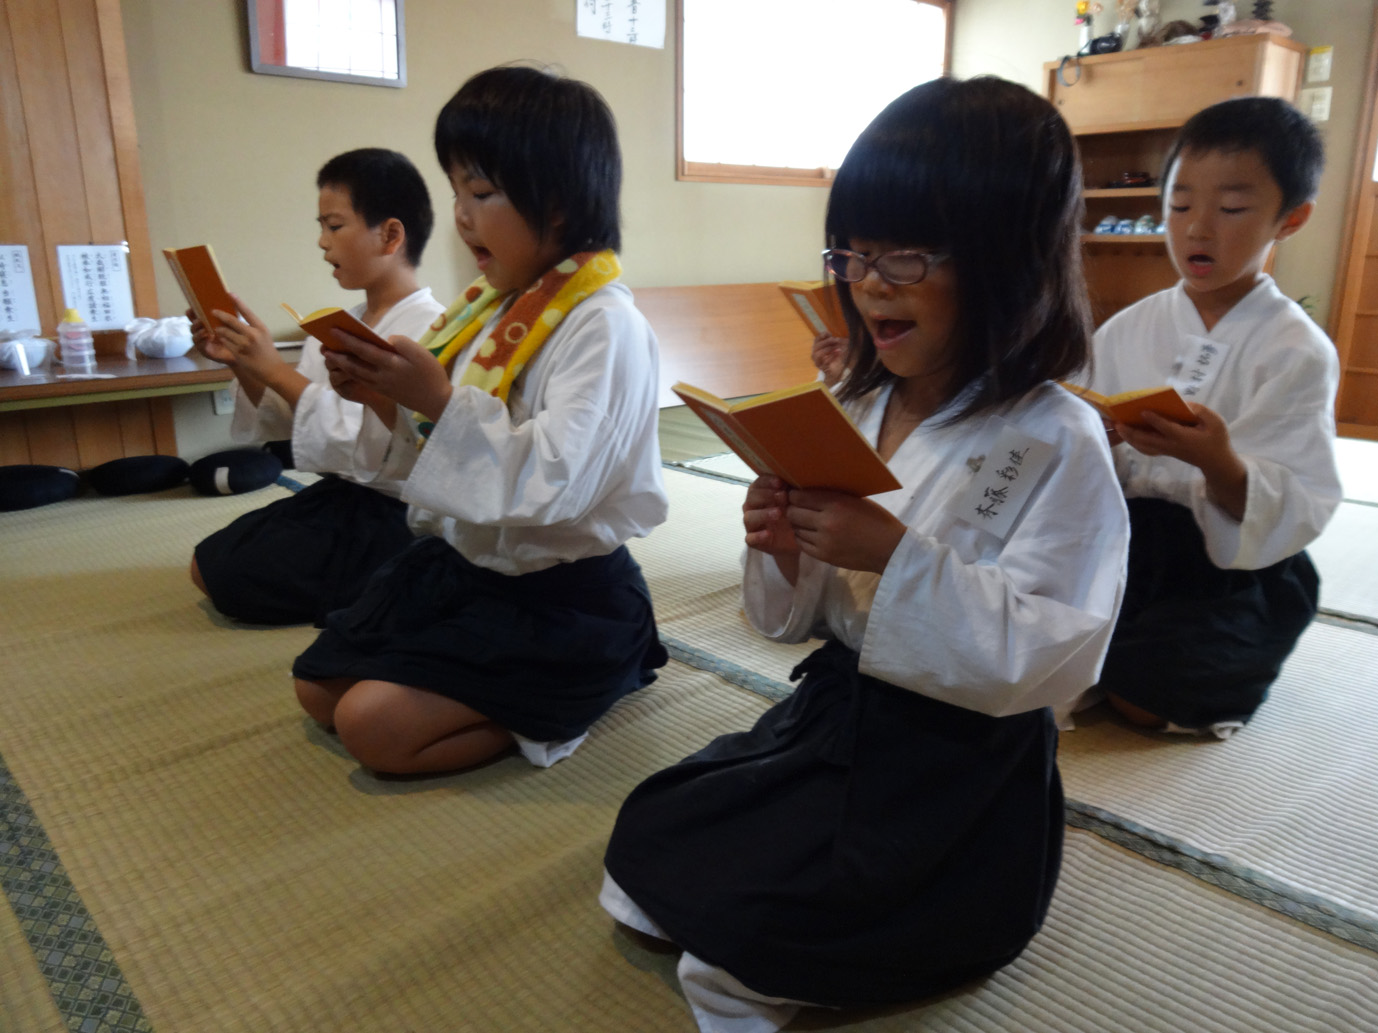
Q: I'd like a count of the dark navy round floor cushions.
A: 3